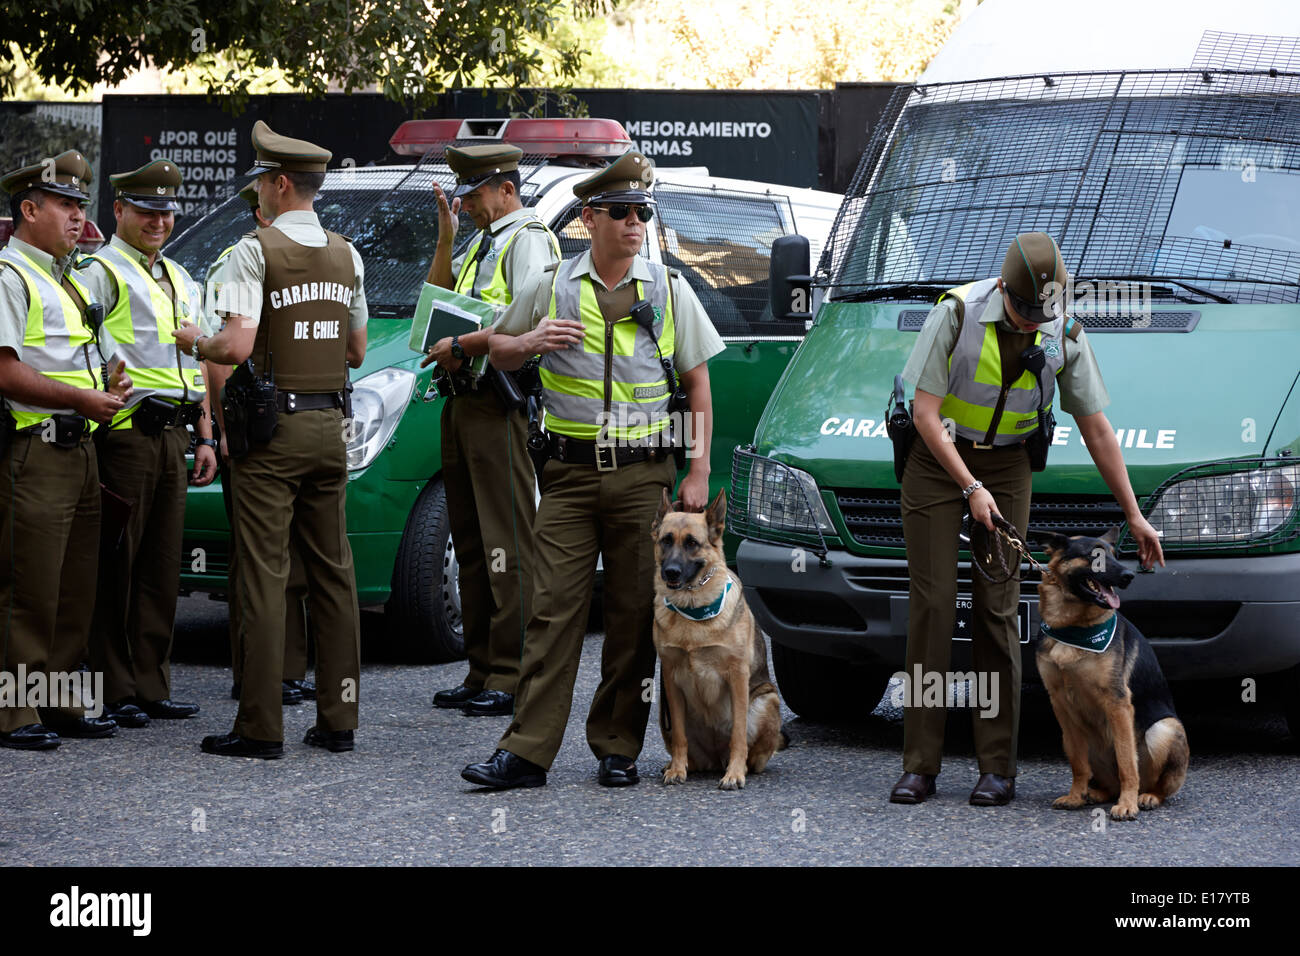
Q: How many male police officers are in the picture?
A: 6